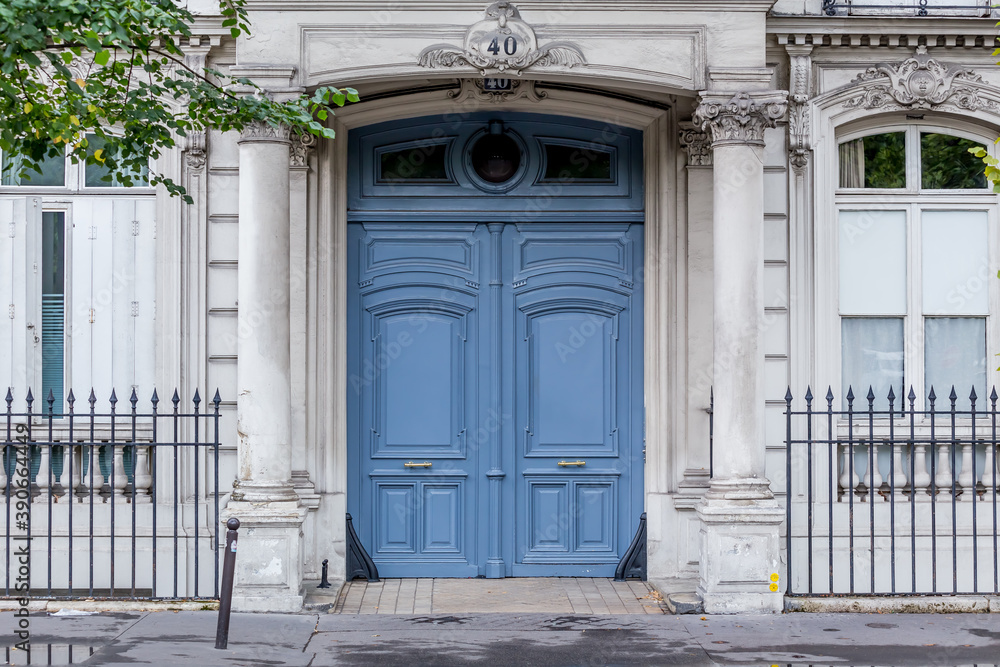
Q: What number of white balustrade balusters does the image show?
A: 14